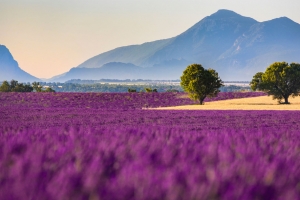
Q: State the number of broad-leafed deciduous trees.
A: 2